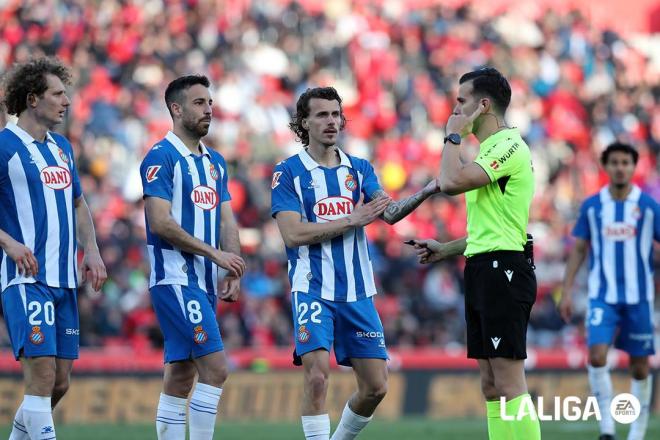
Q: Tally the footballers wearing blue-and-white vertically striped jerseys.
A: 4